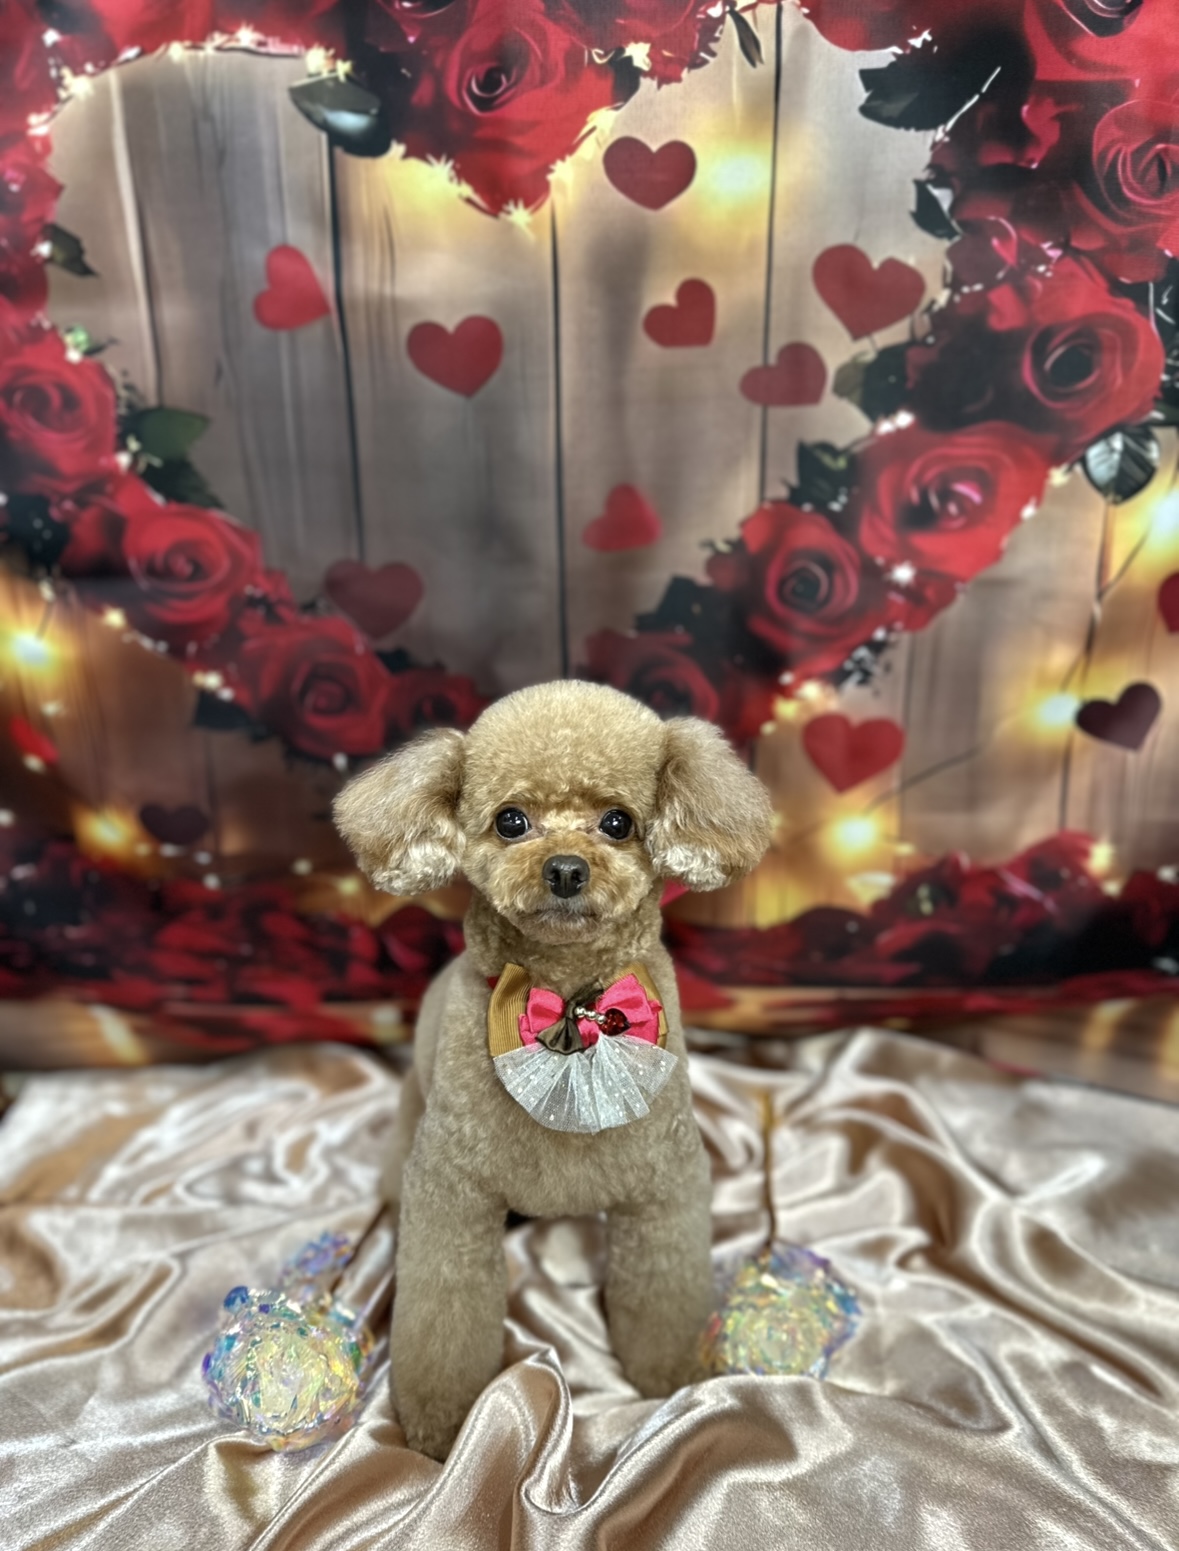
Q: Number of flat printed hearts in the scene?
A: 12